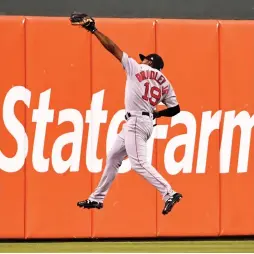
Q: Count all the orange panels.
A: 5